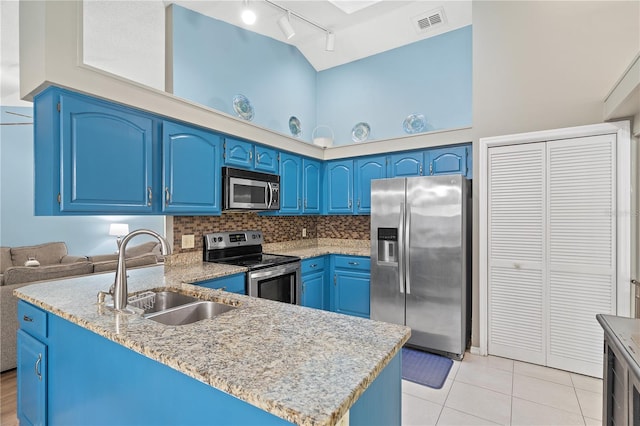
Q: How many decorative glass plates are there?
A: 4